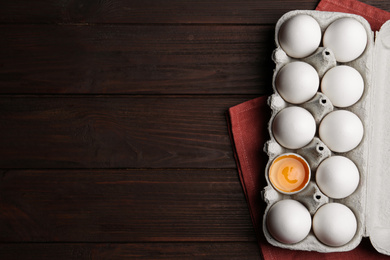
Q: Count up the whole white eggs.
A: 9